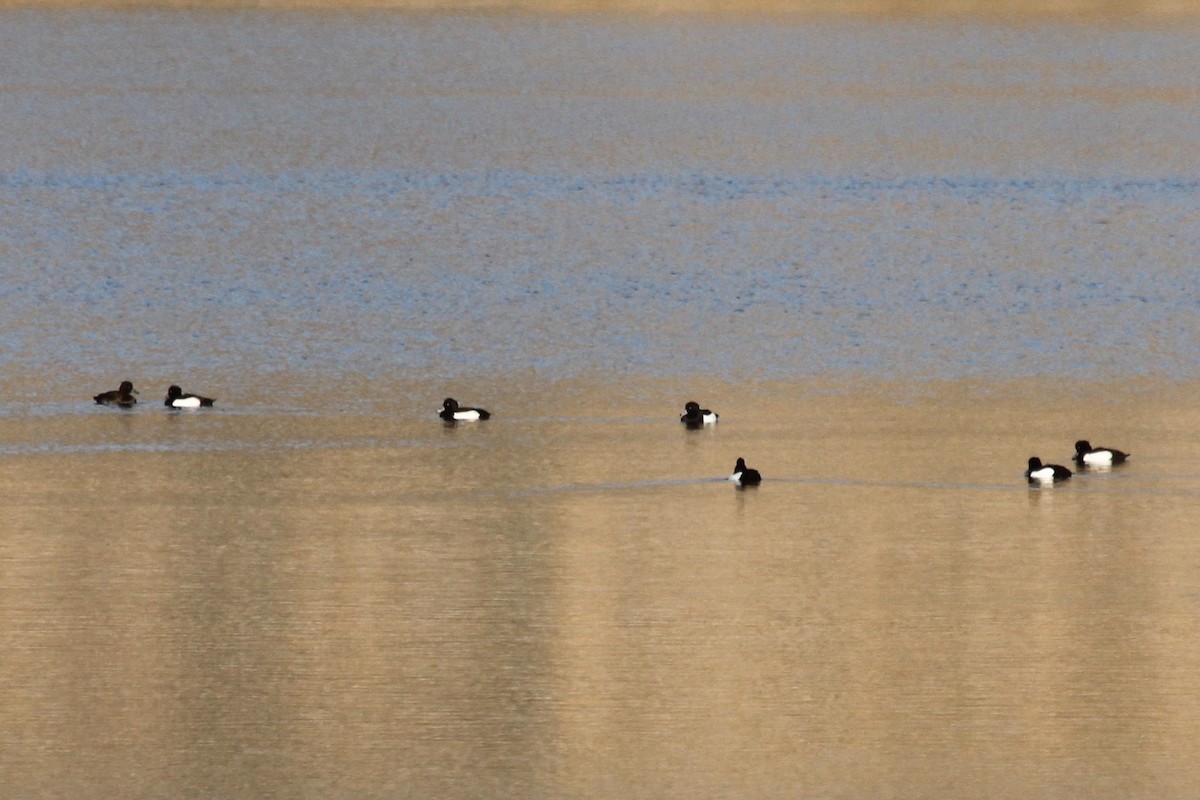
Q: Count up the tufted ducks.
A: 7